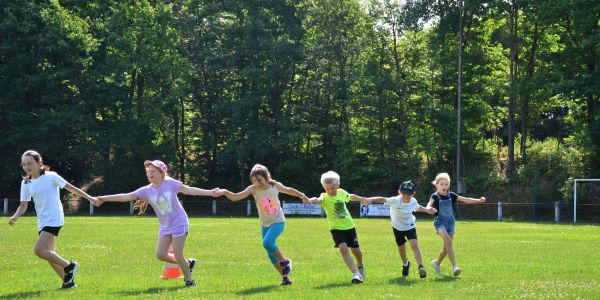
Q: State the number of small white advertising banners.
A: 2